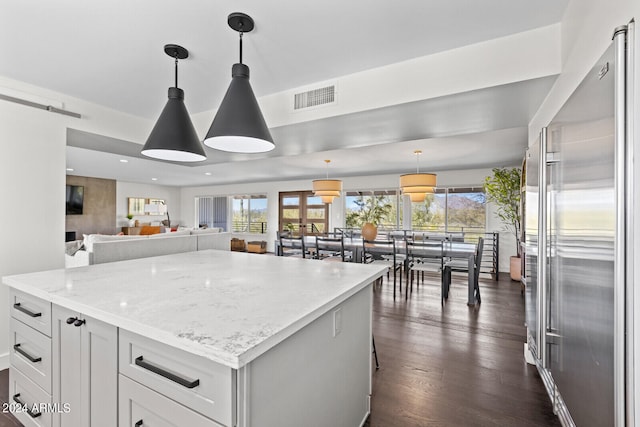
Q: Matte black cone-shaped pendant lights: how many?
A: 2